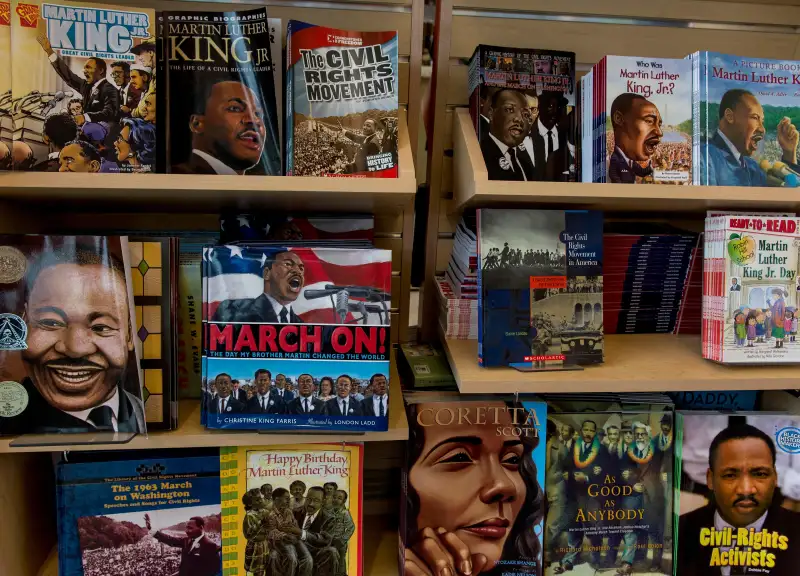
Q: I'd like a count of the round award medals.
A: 3